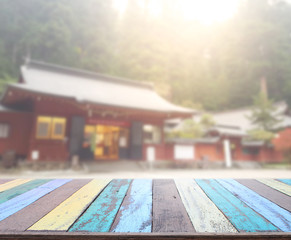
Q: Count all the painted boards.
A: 15